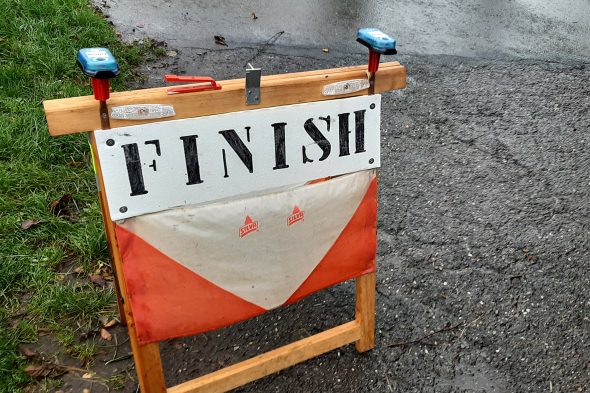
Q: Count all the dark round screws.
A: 4